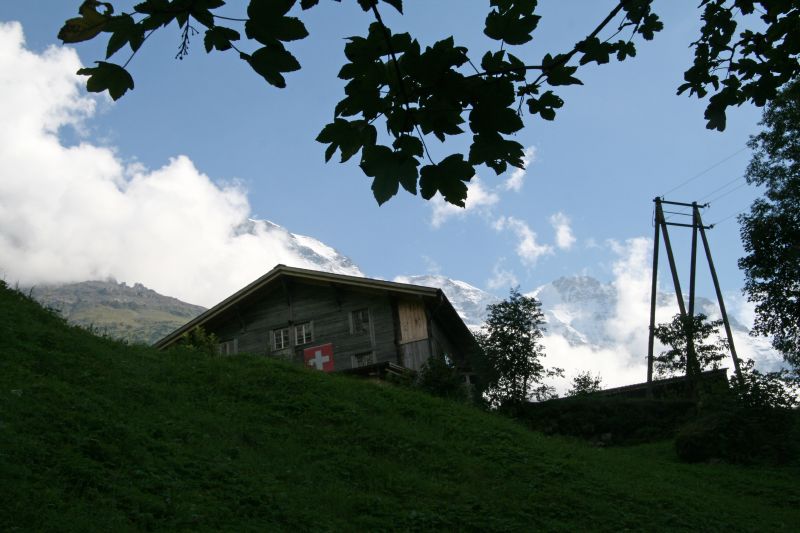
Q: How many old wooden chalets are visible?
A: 1